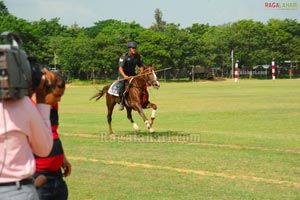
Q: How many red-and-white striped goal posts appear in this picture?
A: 2